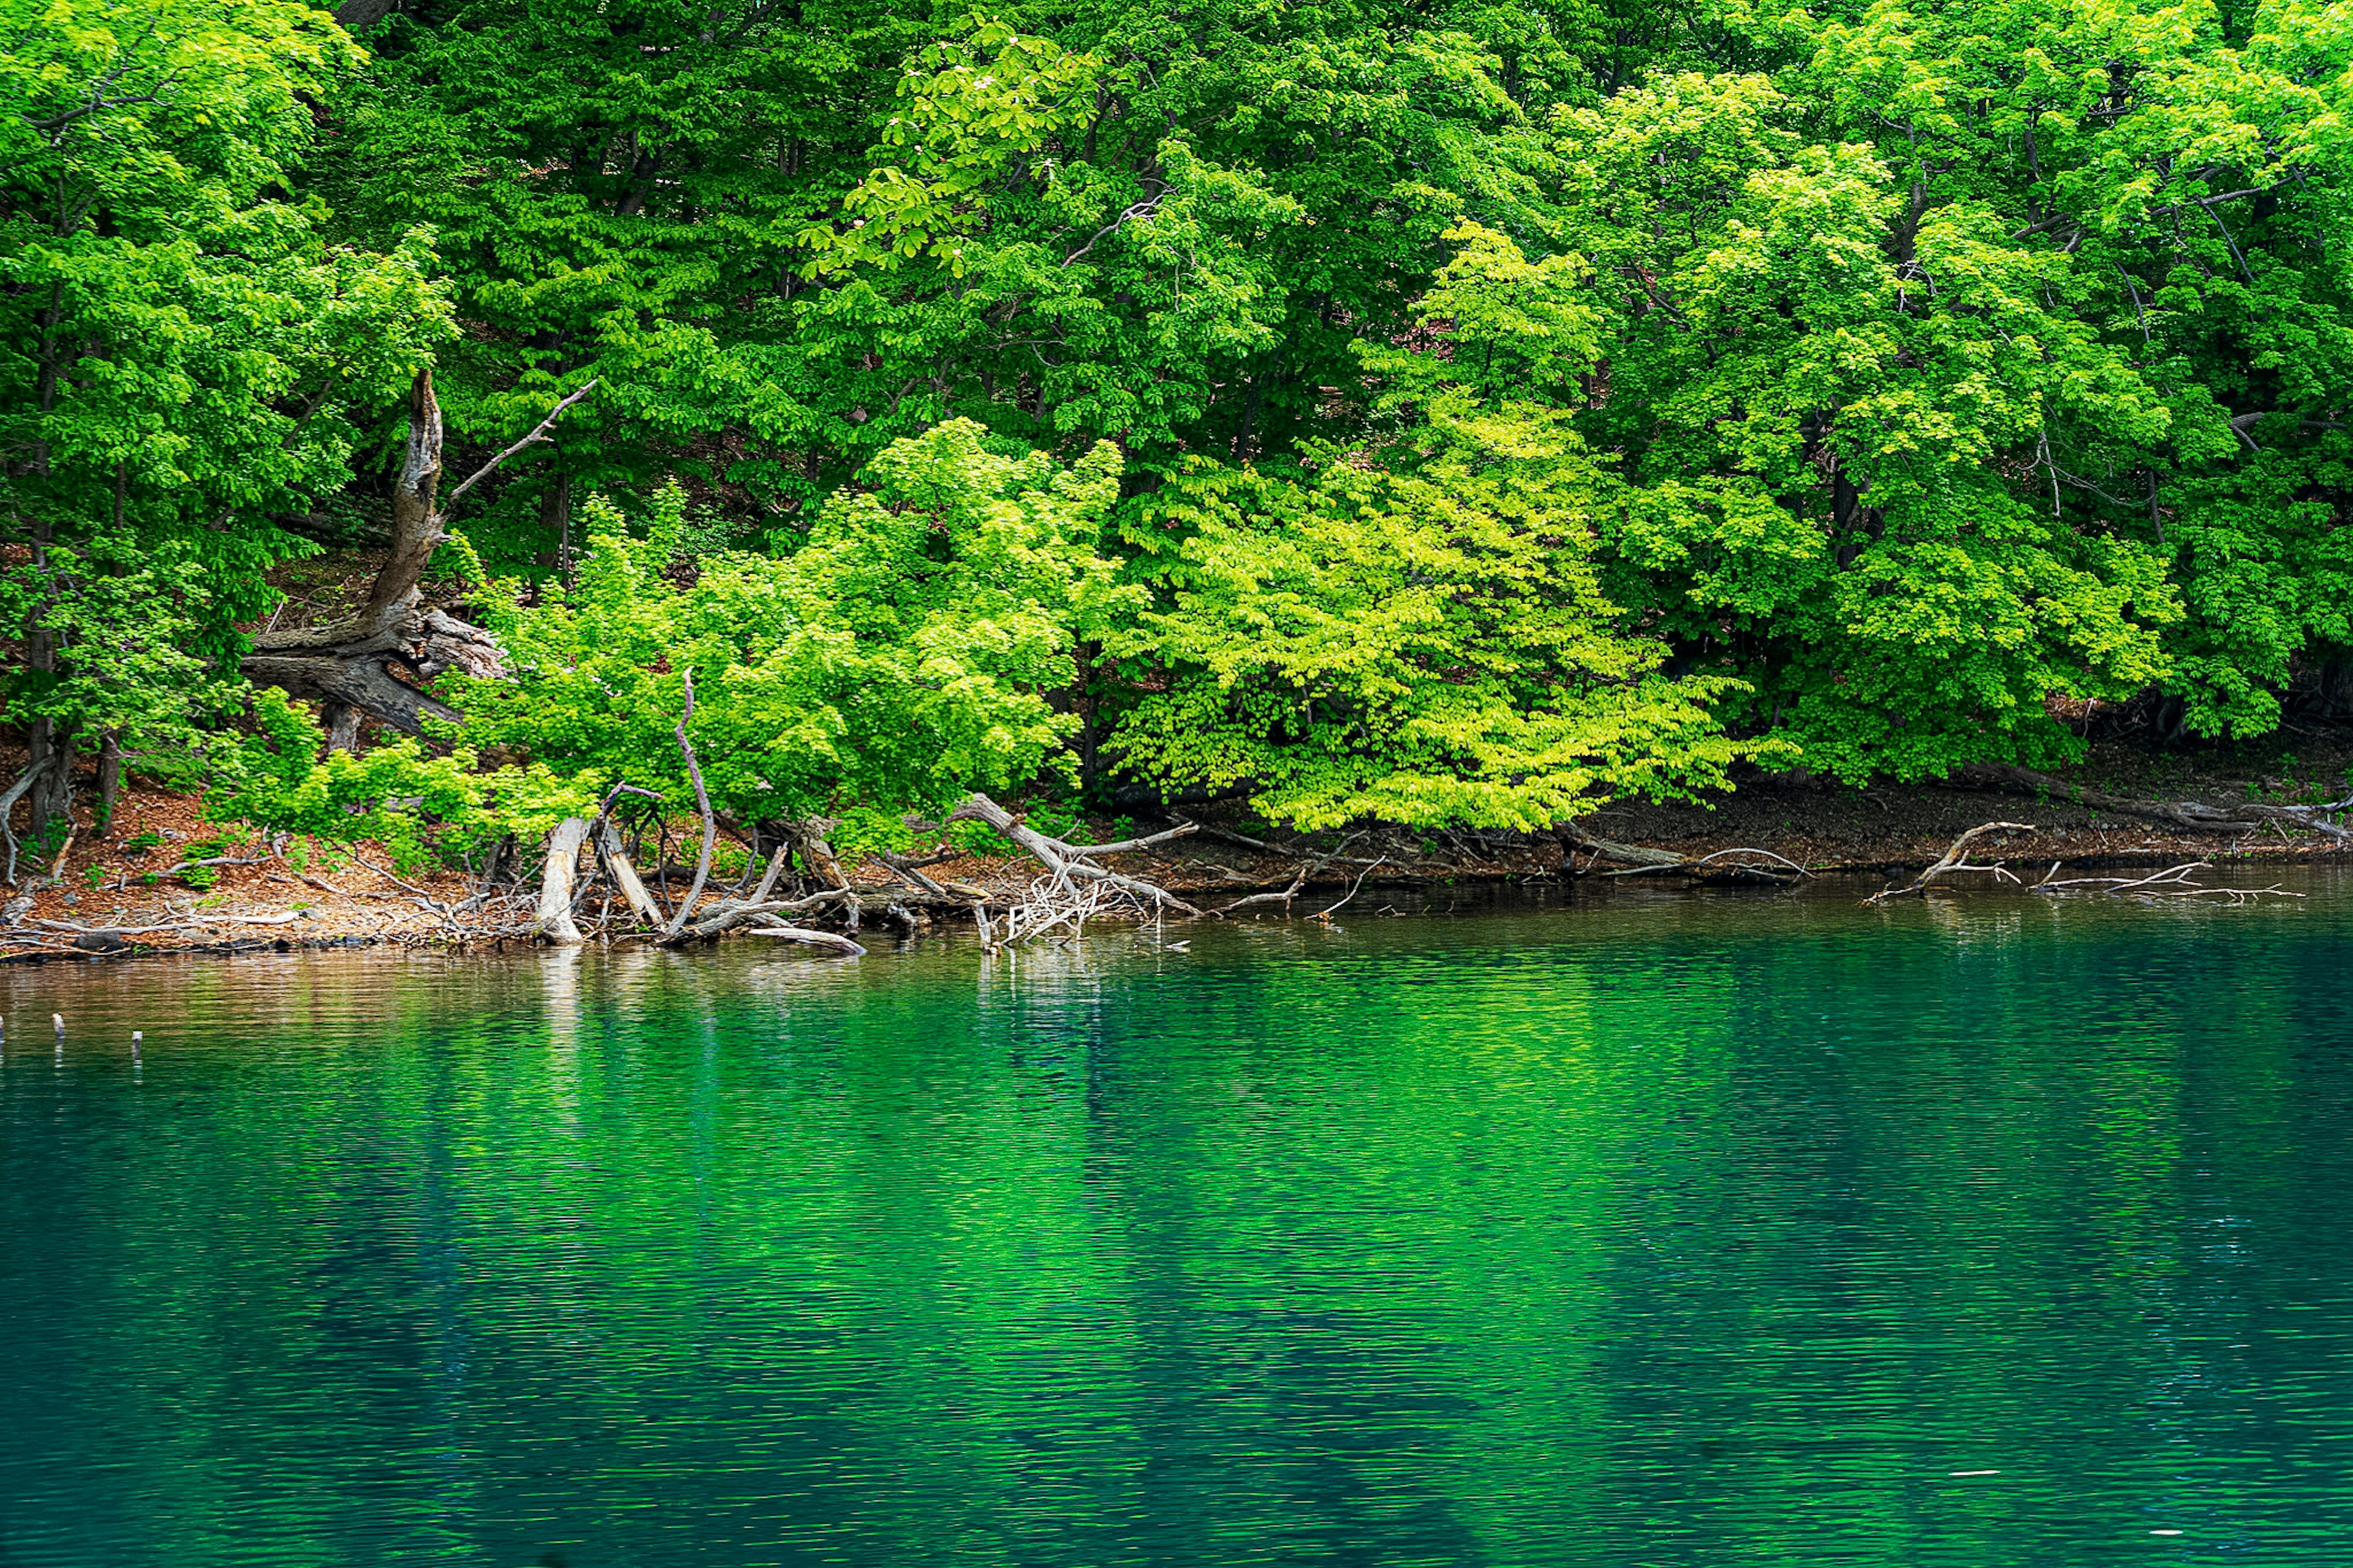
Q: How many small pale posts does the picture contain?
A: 3